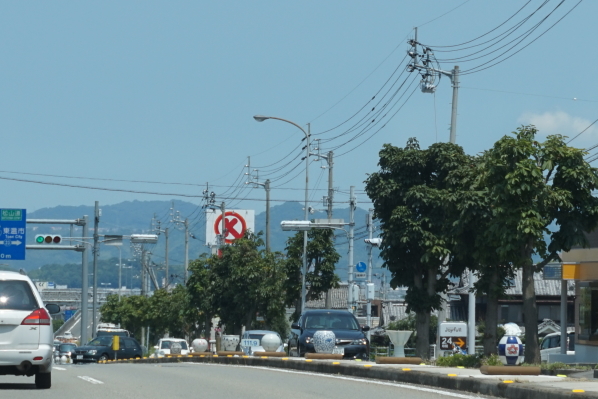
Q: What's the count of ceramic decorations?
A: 7